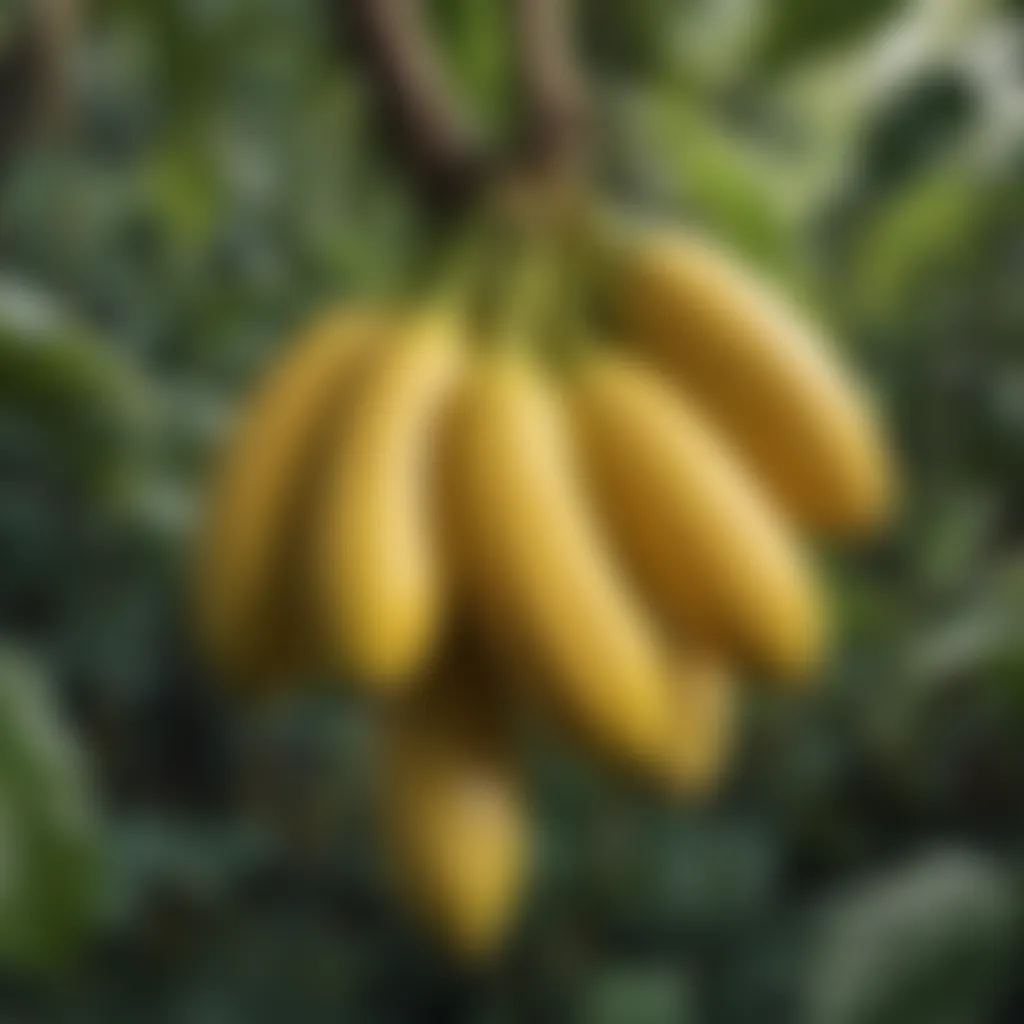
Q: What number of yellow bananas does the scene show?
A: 7